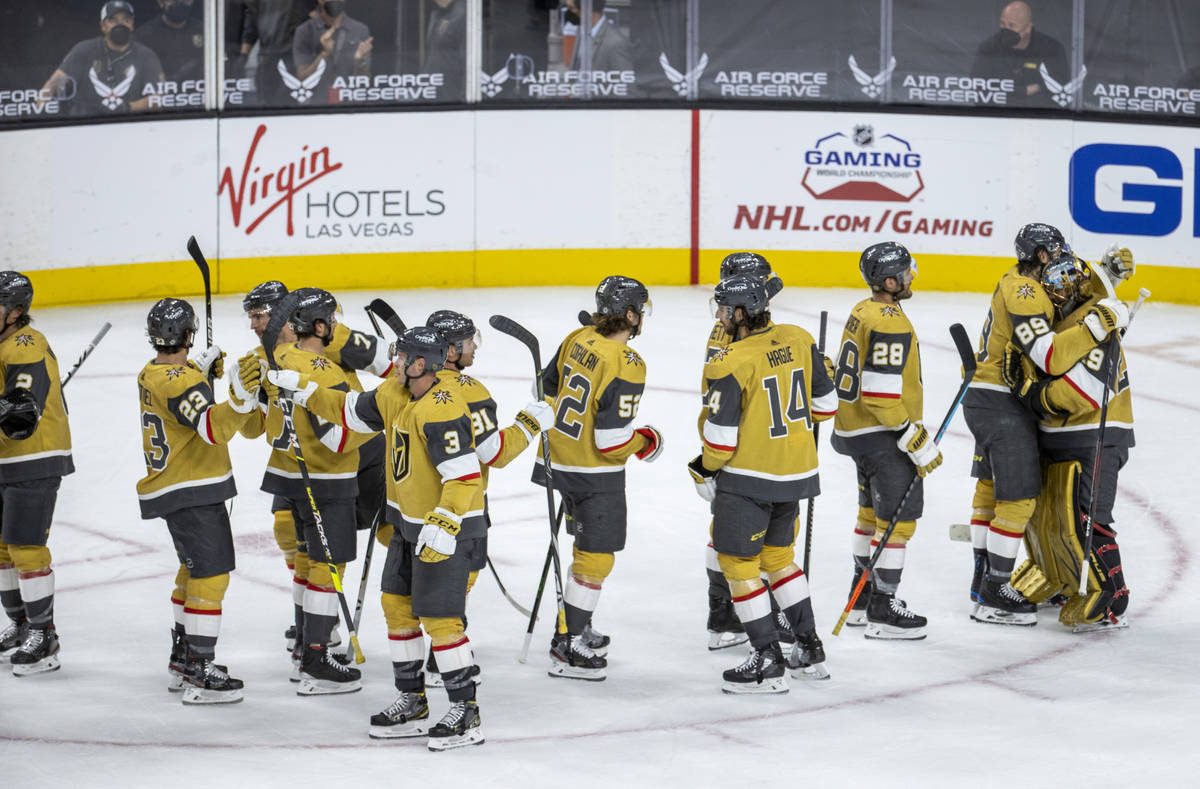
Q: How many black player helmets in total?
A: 11